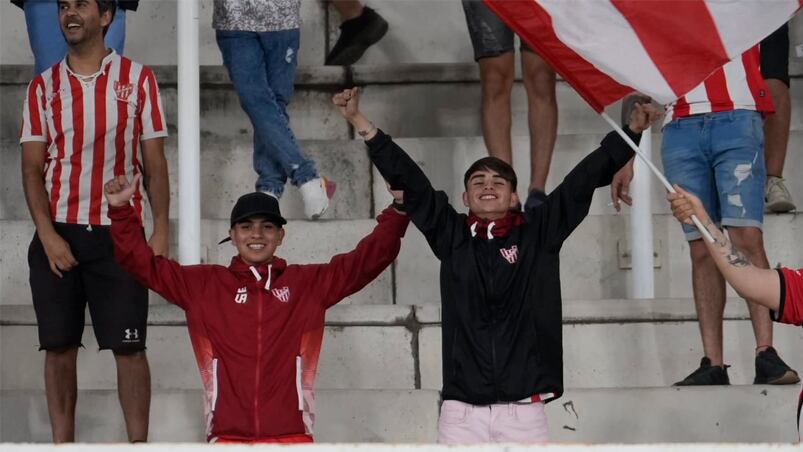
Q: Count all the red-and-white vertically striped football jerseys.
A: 2